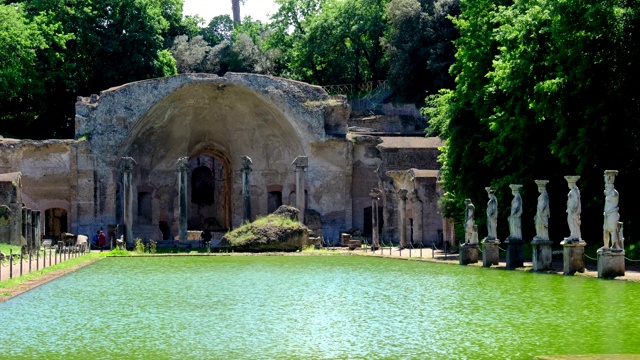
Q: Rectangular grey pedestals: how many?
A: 6